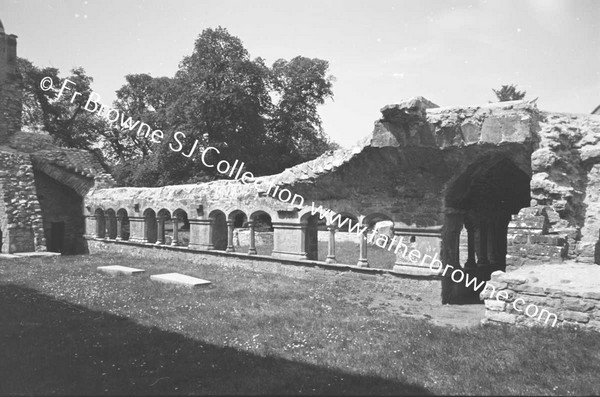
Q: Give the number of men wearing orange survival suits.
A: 0